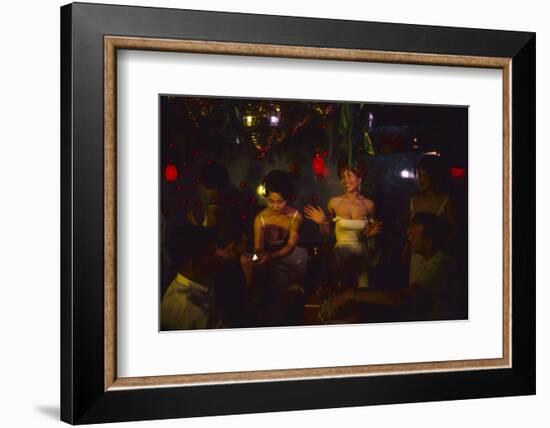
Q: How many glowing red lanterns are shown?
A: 3